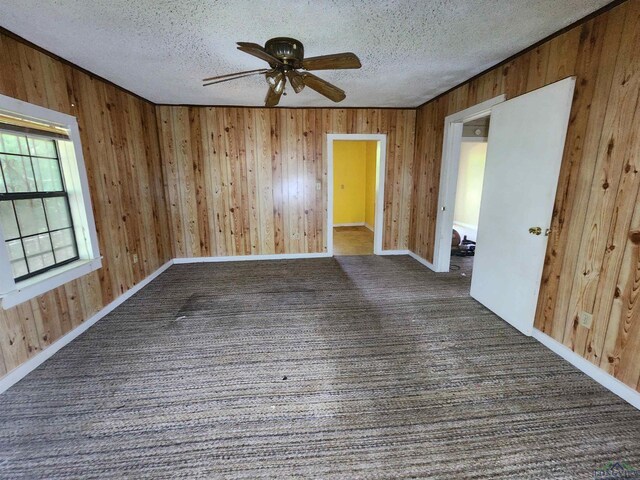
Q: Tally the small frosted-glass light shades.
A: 3